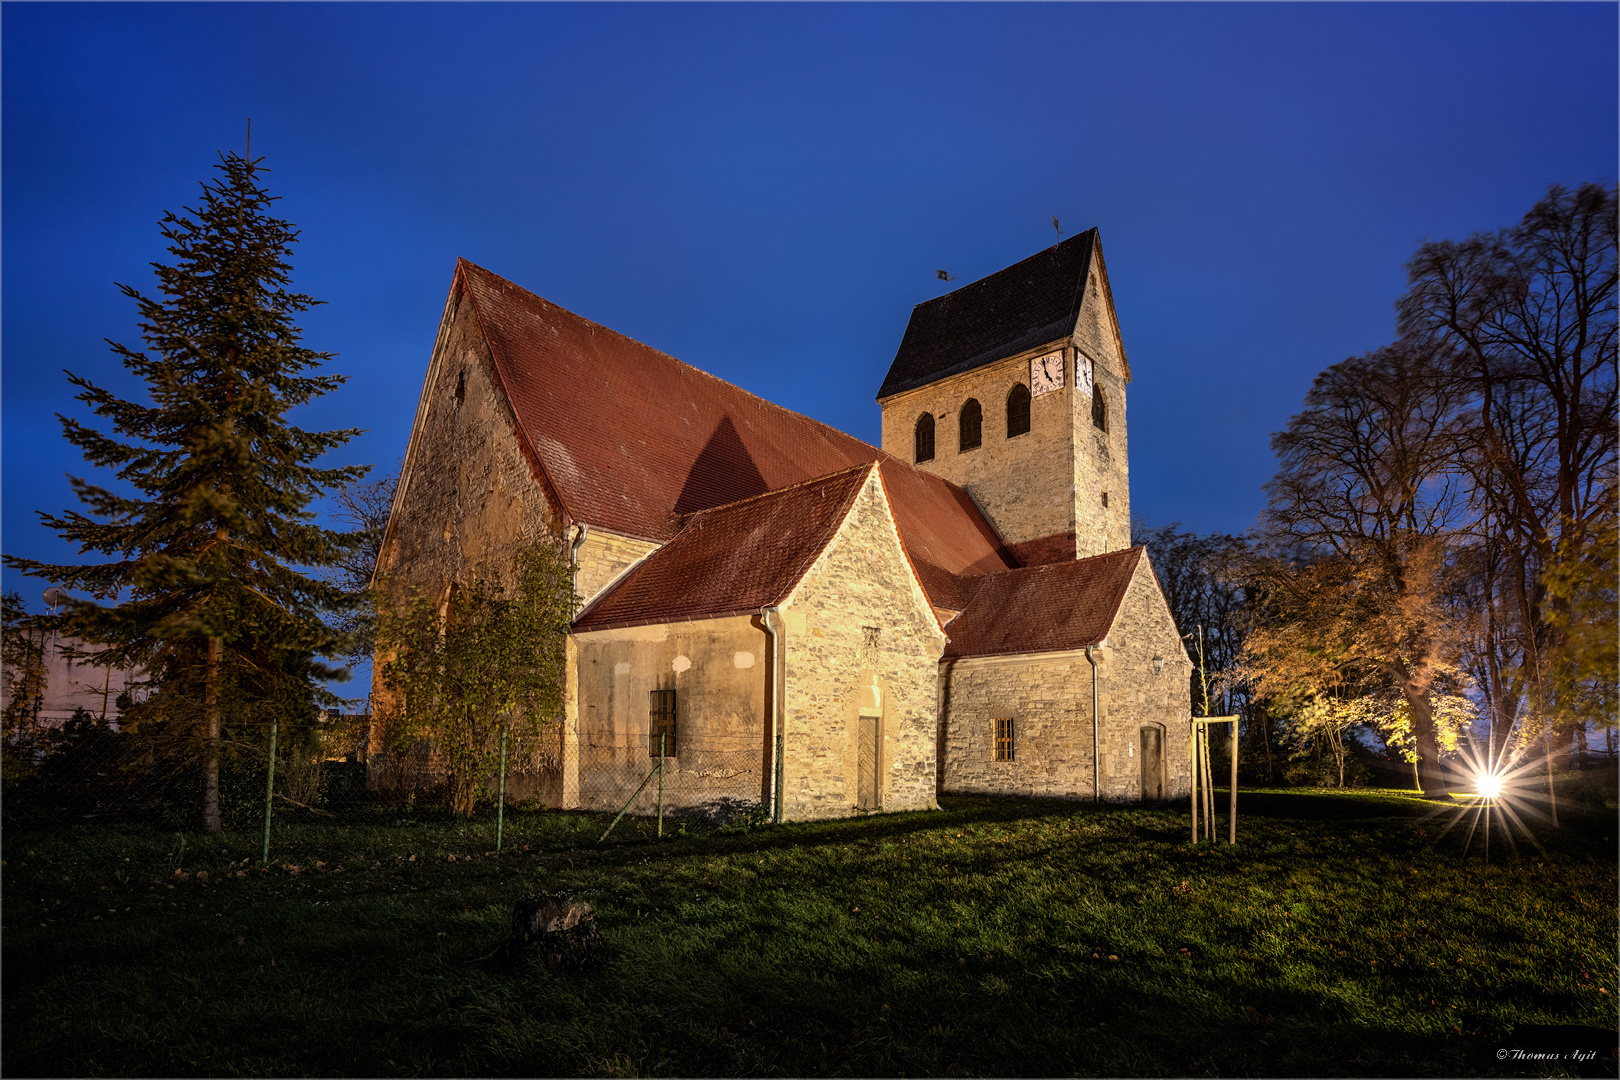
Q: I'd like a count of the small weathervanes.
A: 2